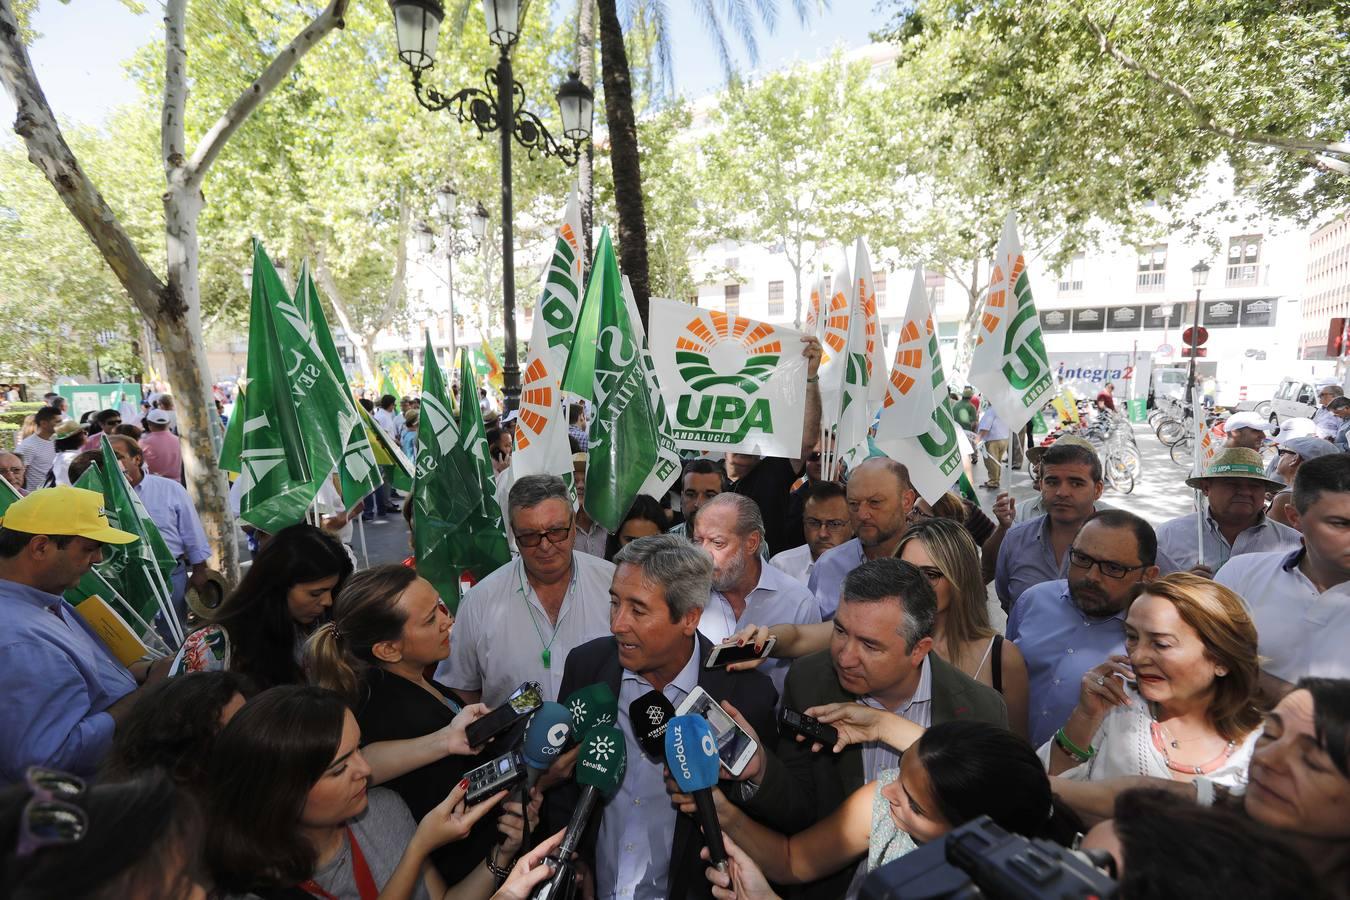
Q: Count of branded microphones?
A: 5